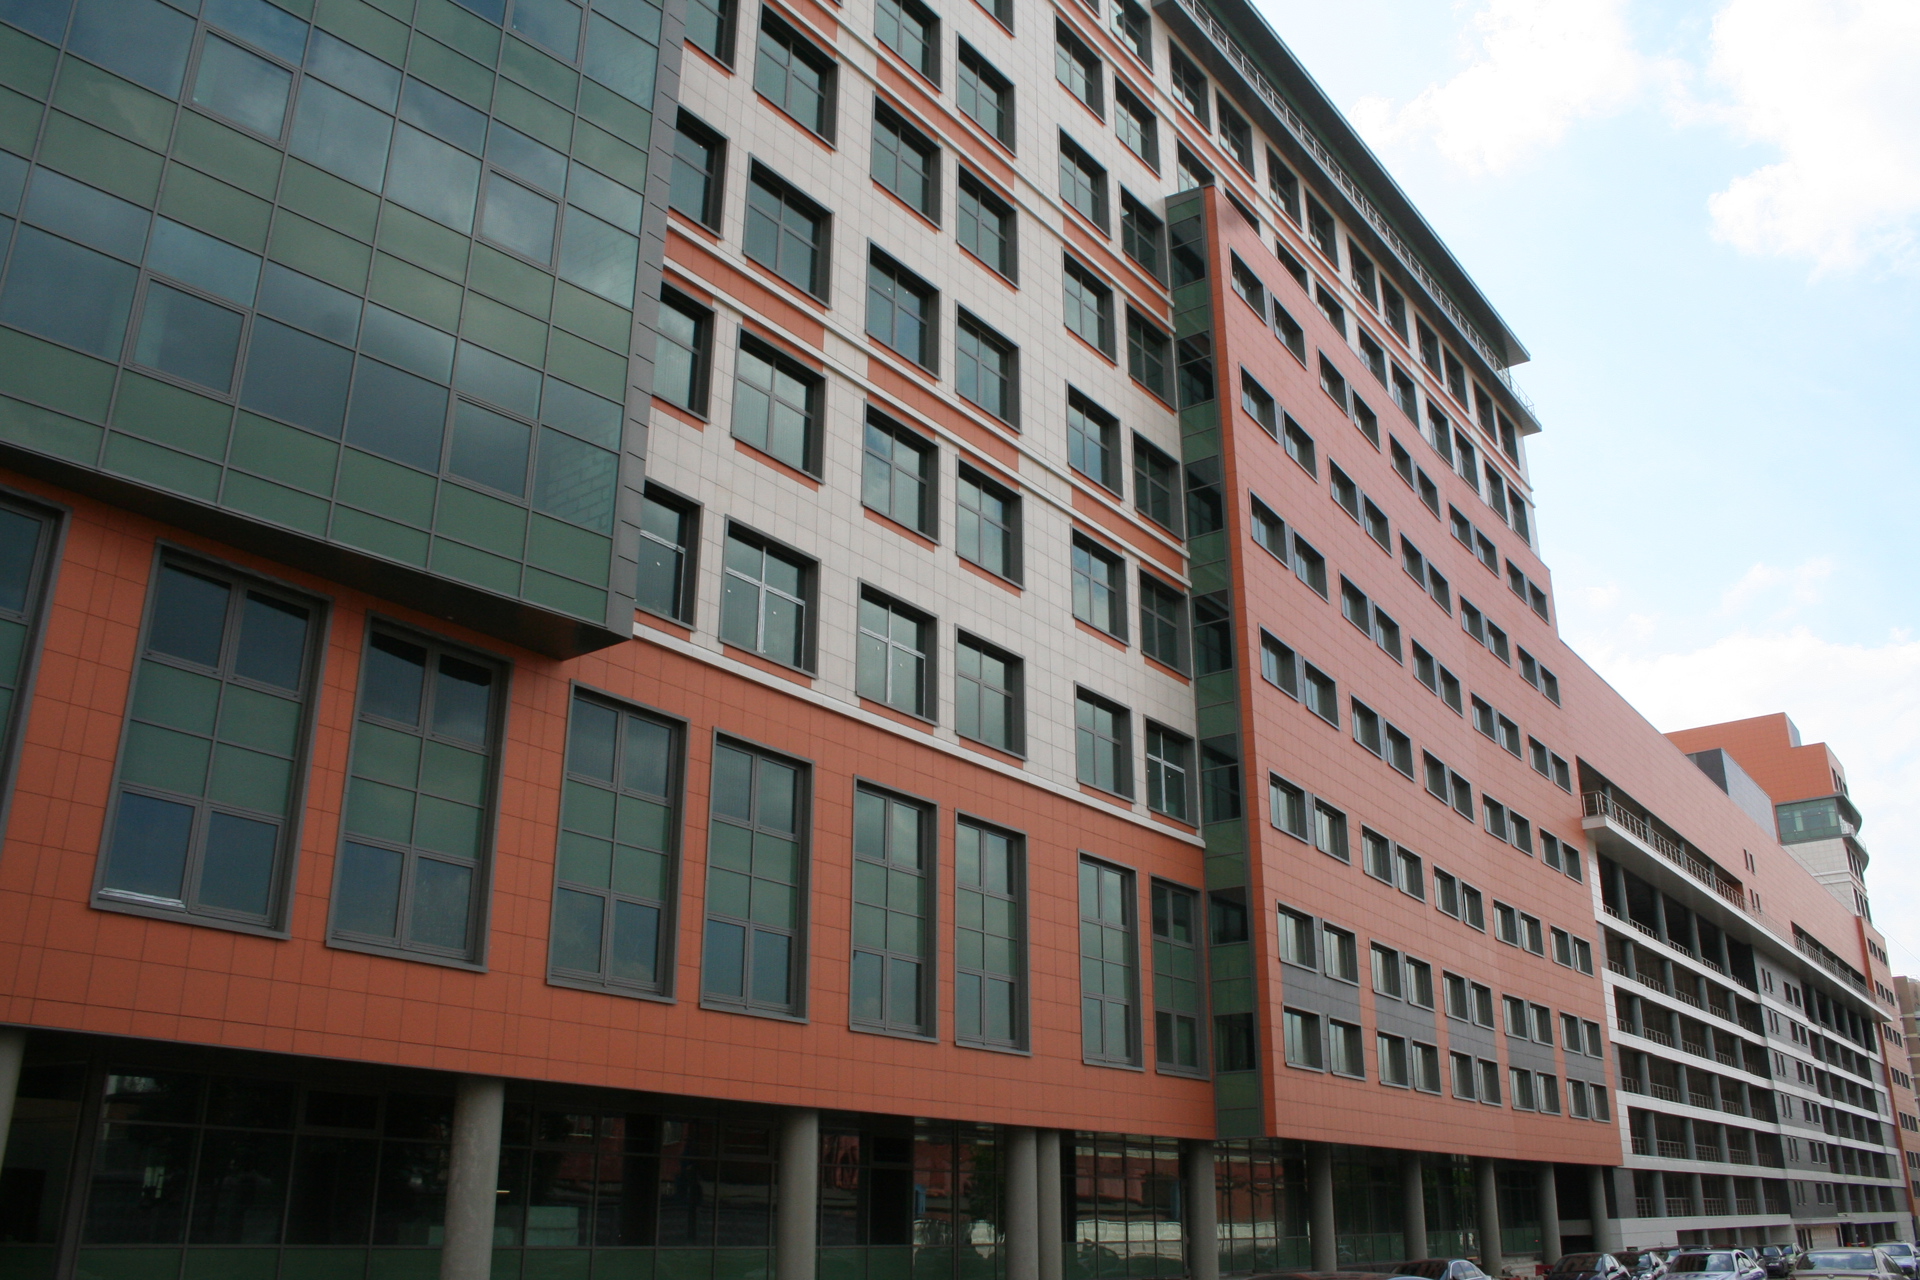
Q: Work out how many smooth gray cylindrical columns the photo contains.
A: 11